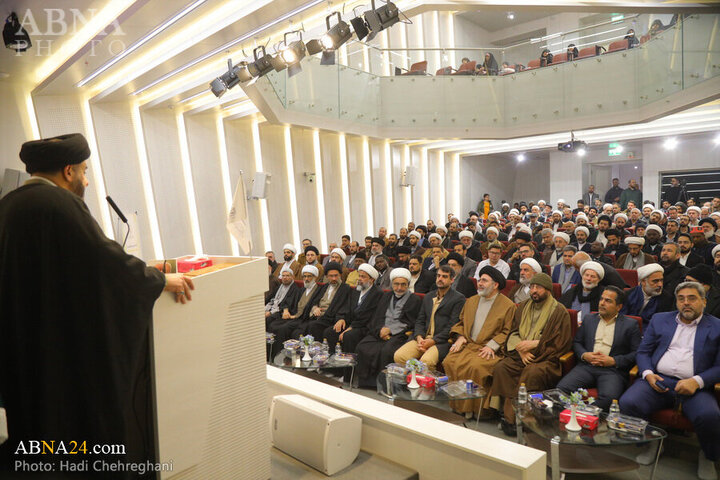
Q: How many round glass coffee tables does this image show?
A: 3